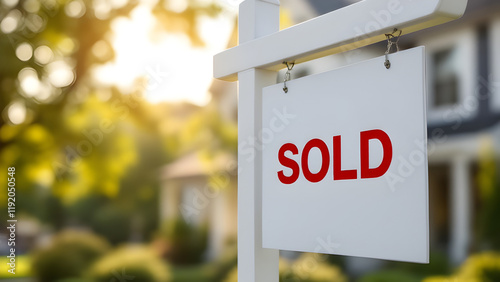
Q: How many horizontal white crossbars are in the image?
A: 1